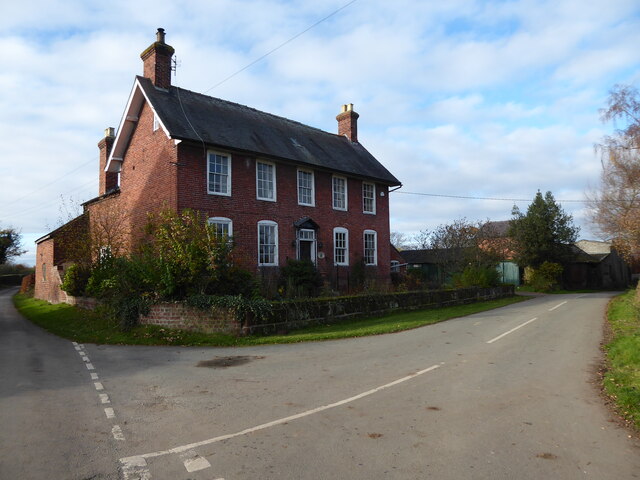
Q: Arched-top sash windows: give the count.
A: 4